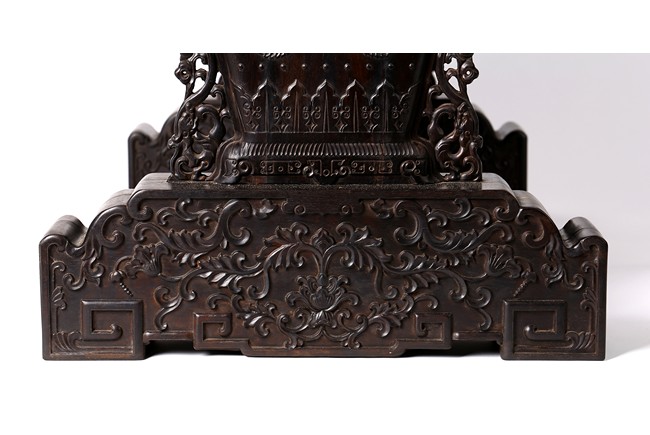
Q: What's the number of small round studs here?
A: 9